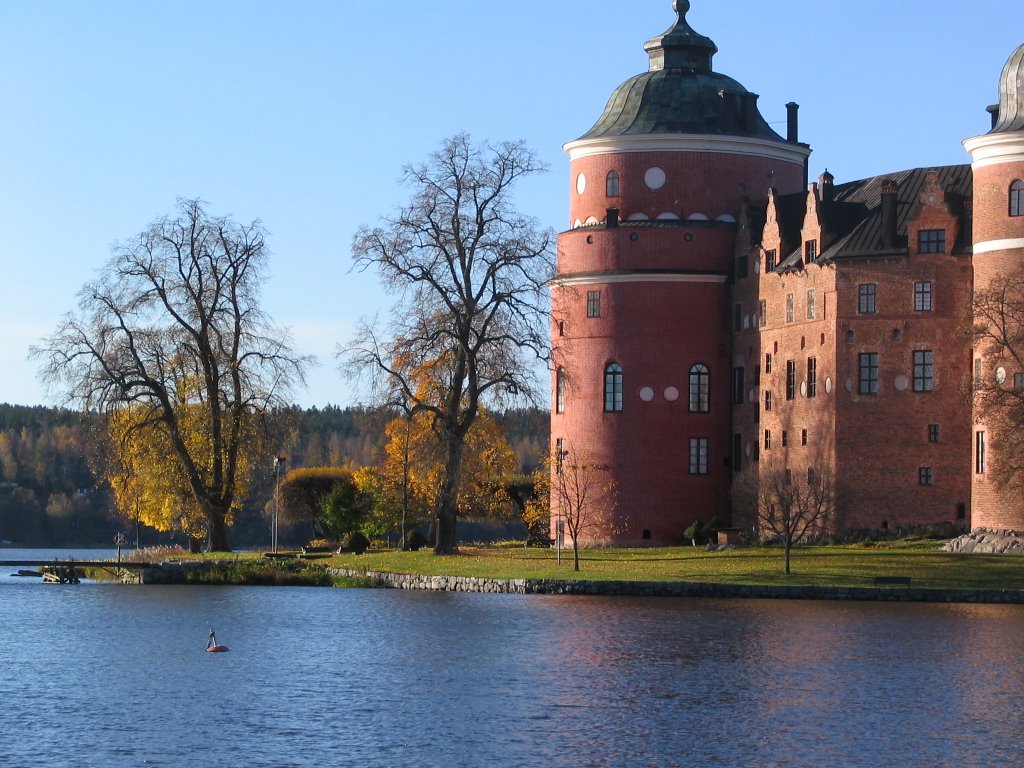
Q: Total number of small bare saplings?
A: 2